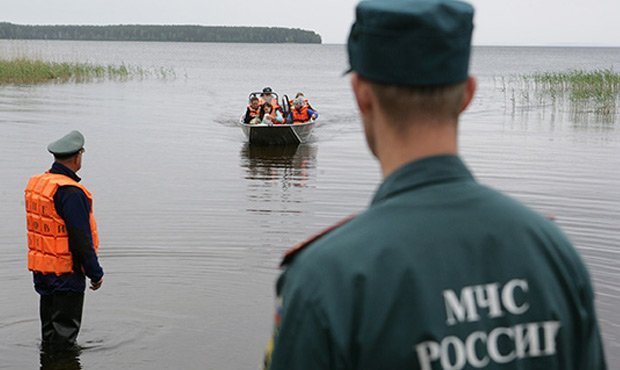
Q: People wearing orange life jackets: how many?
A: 6